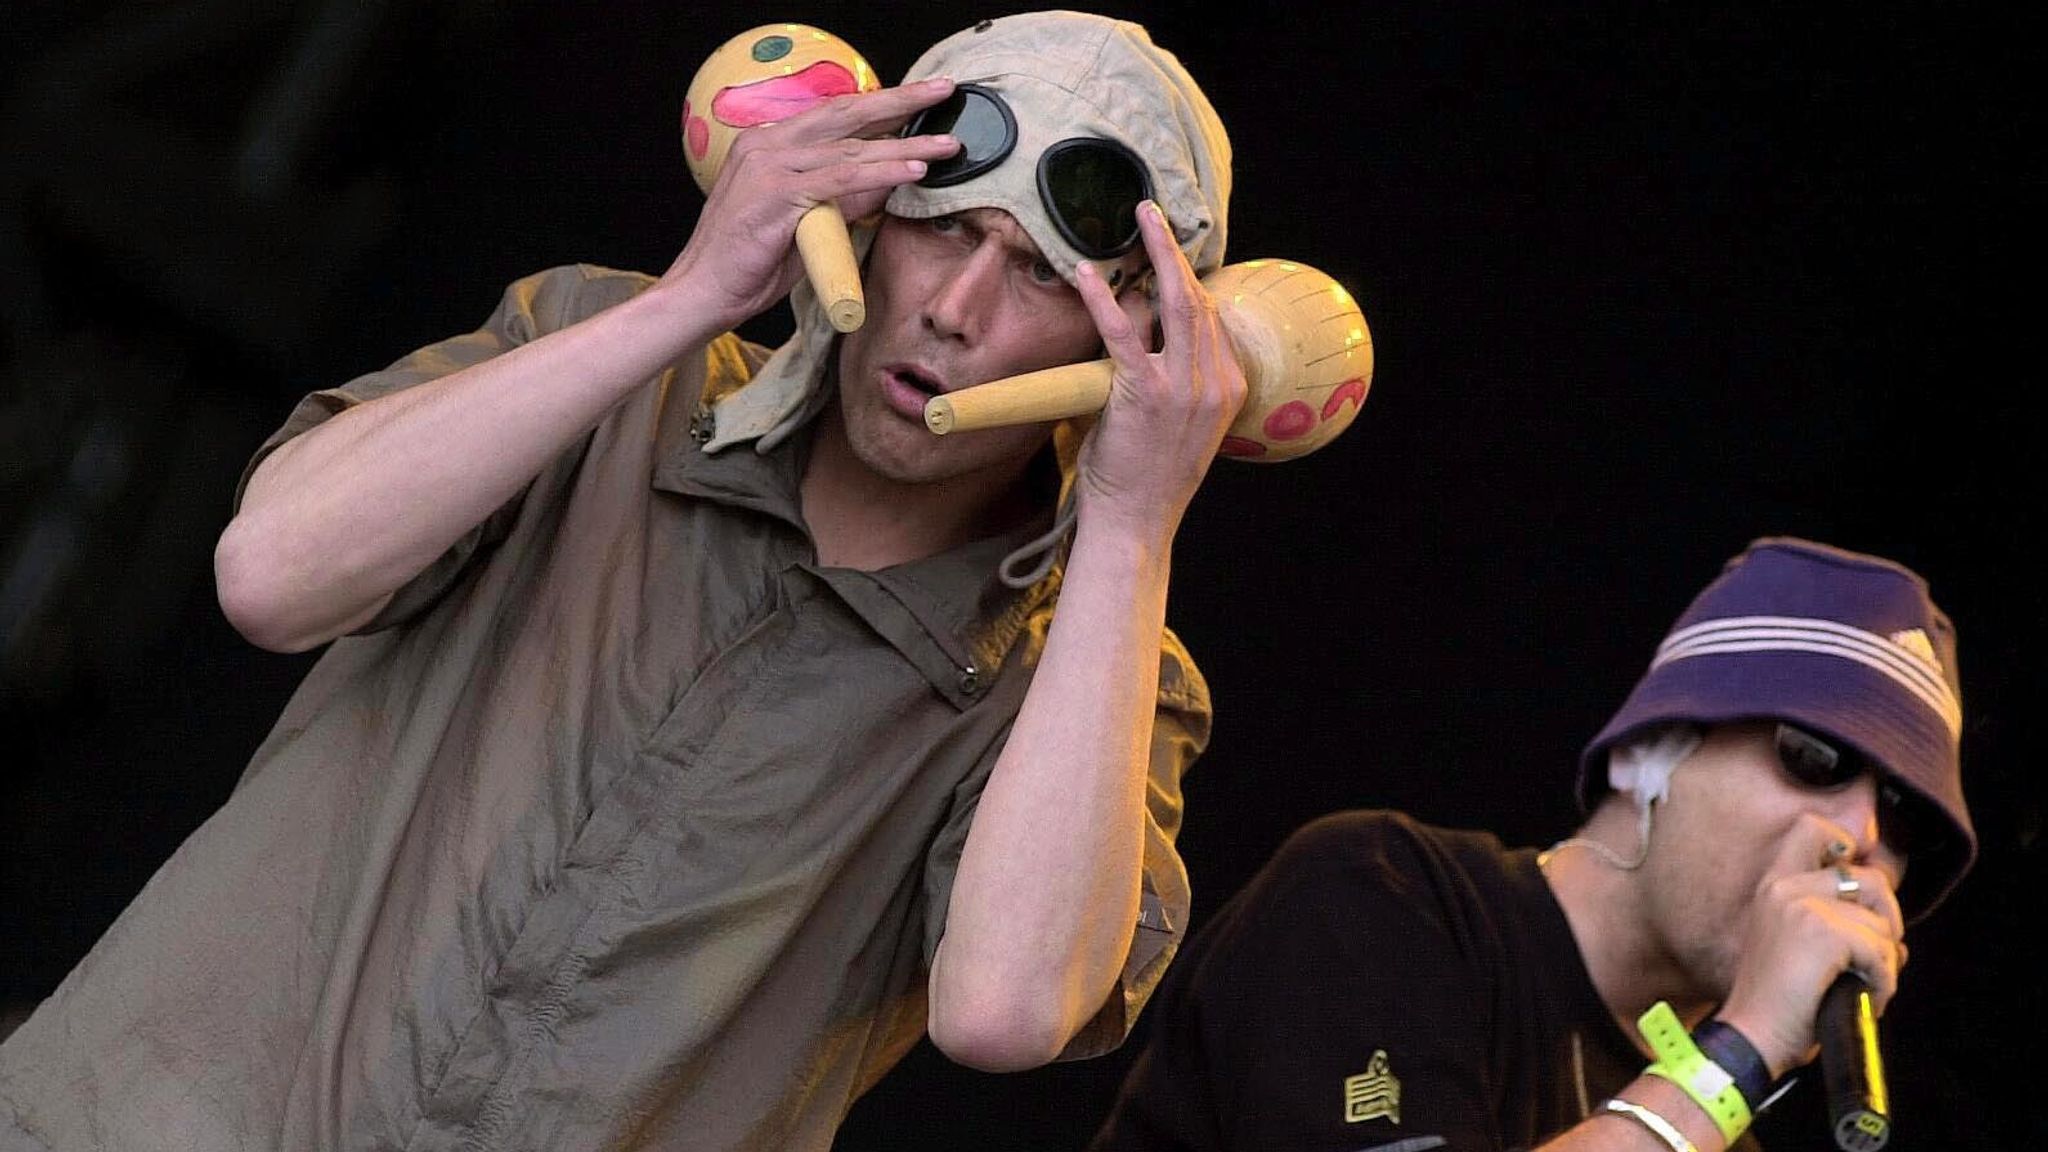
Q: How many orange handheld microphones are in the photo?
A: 0